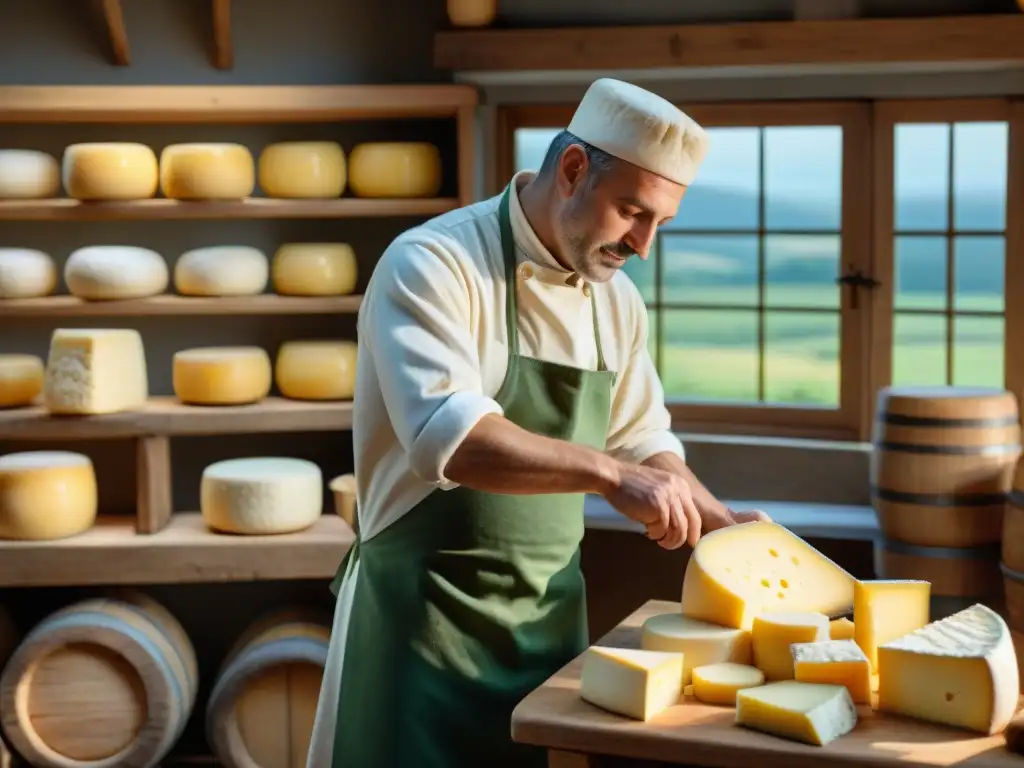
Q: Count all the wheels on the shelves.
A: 14